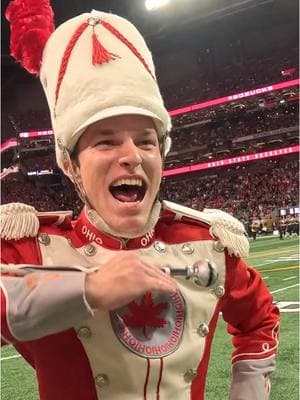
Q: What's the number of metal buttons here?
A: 10